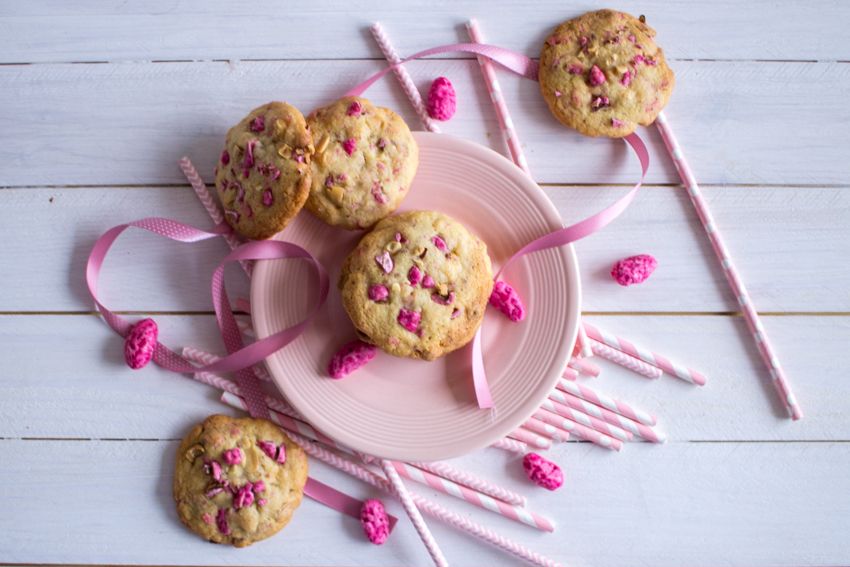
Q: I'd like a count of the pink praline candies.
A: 7